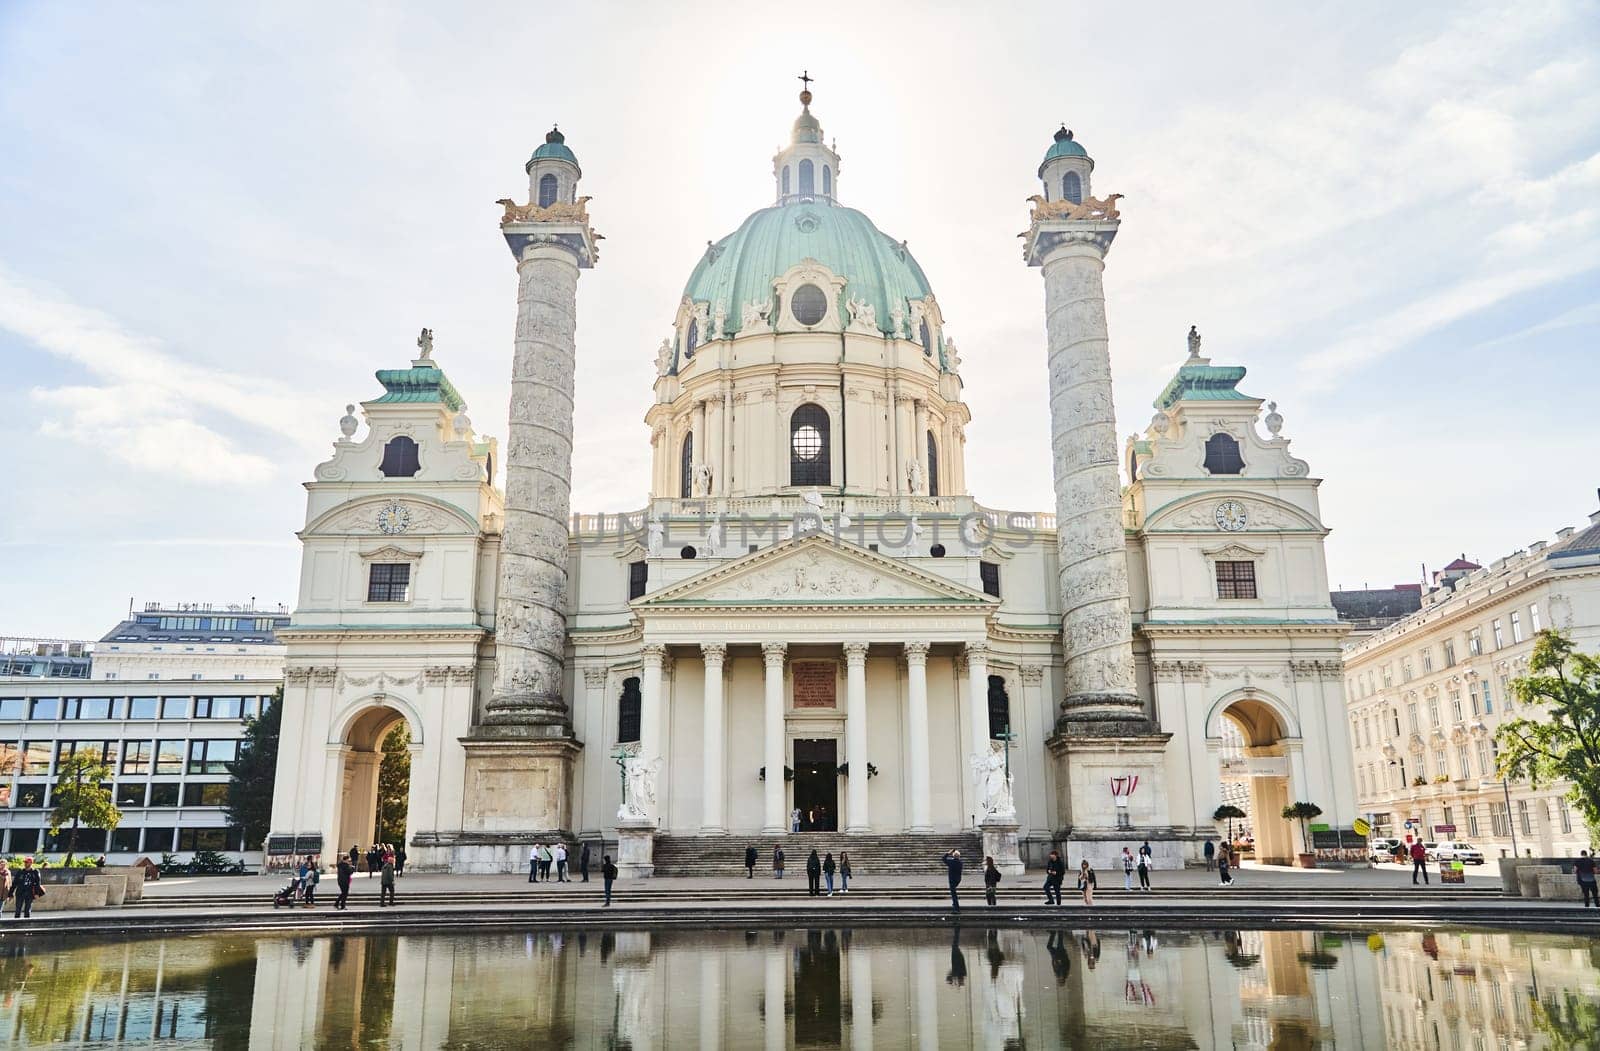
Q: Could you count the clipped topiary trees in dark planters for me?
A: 2